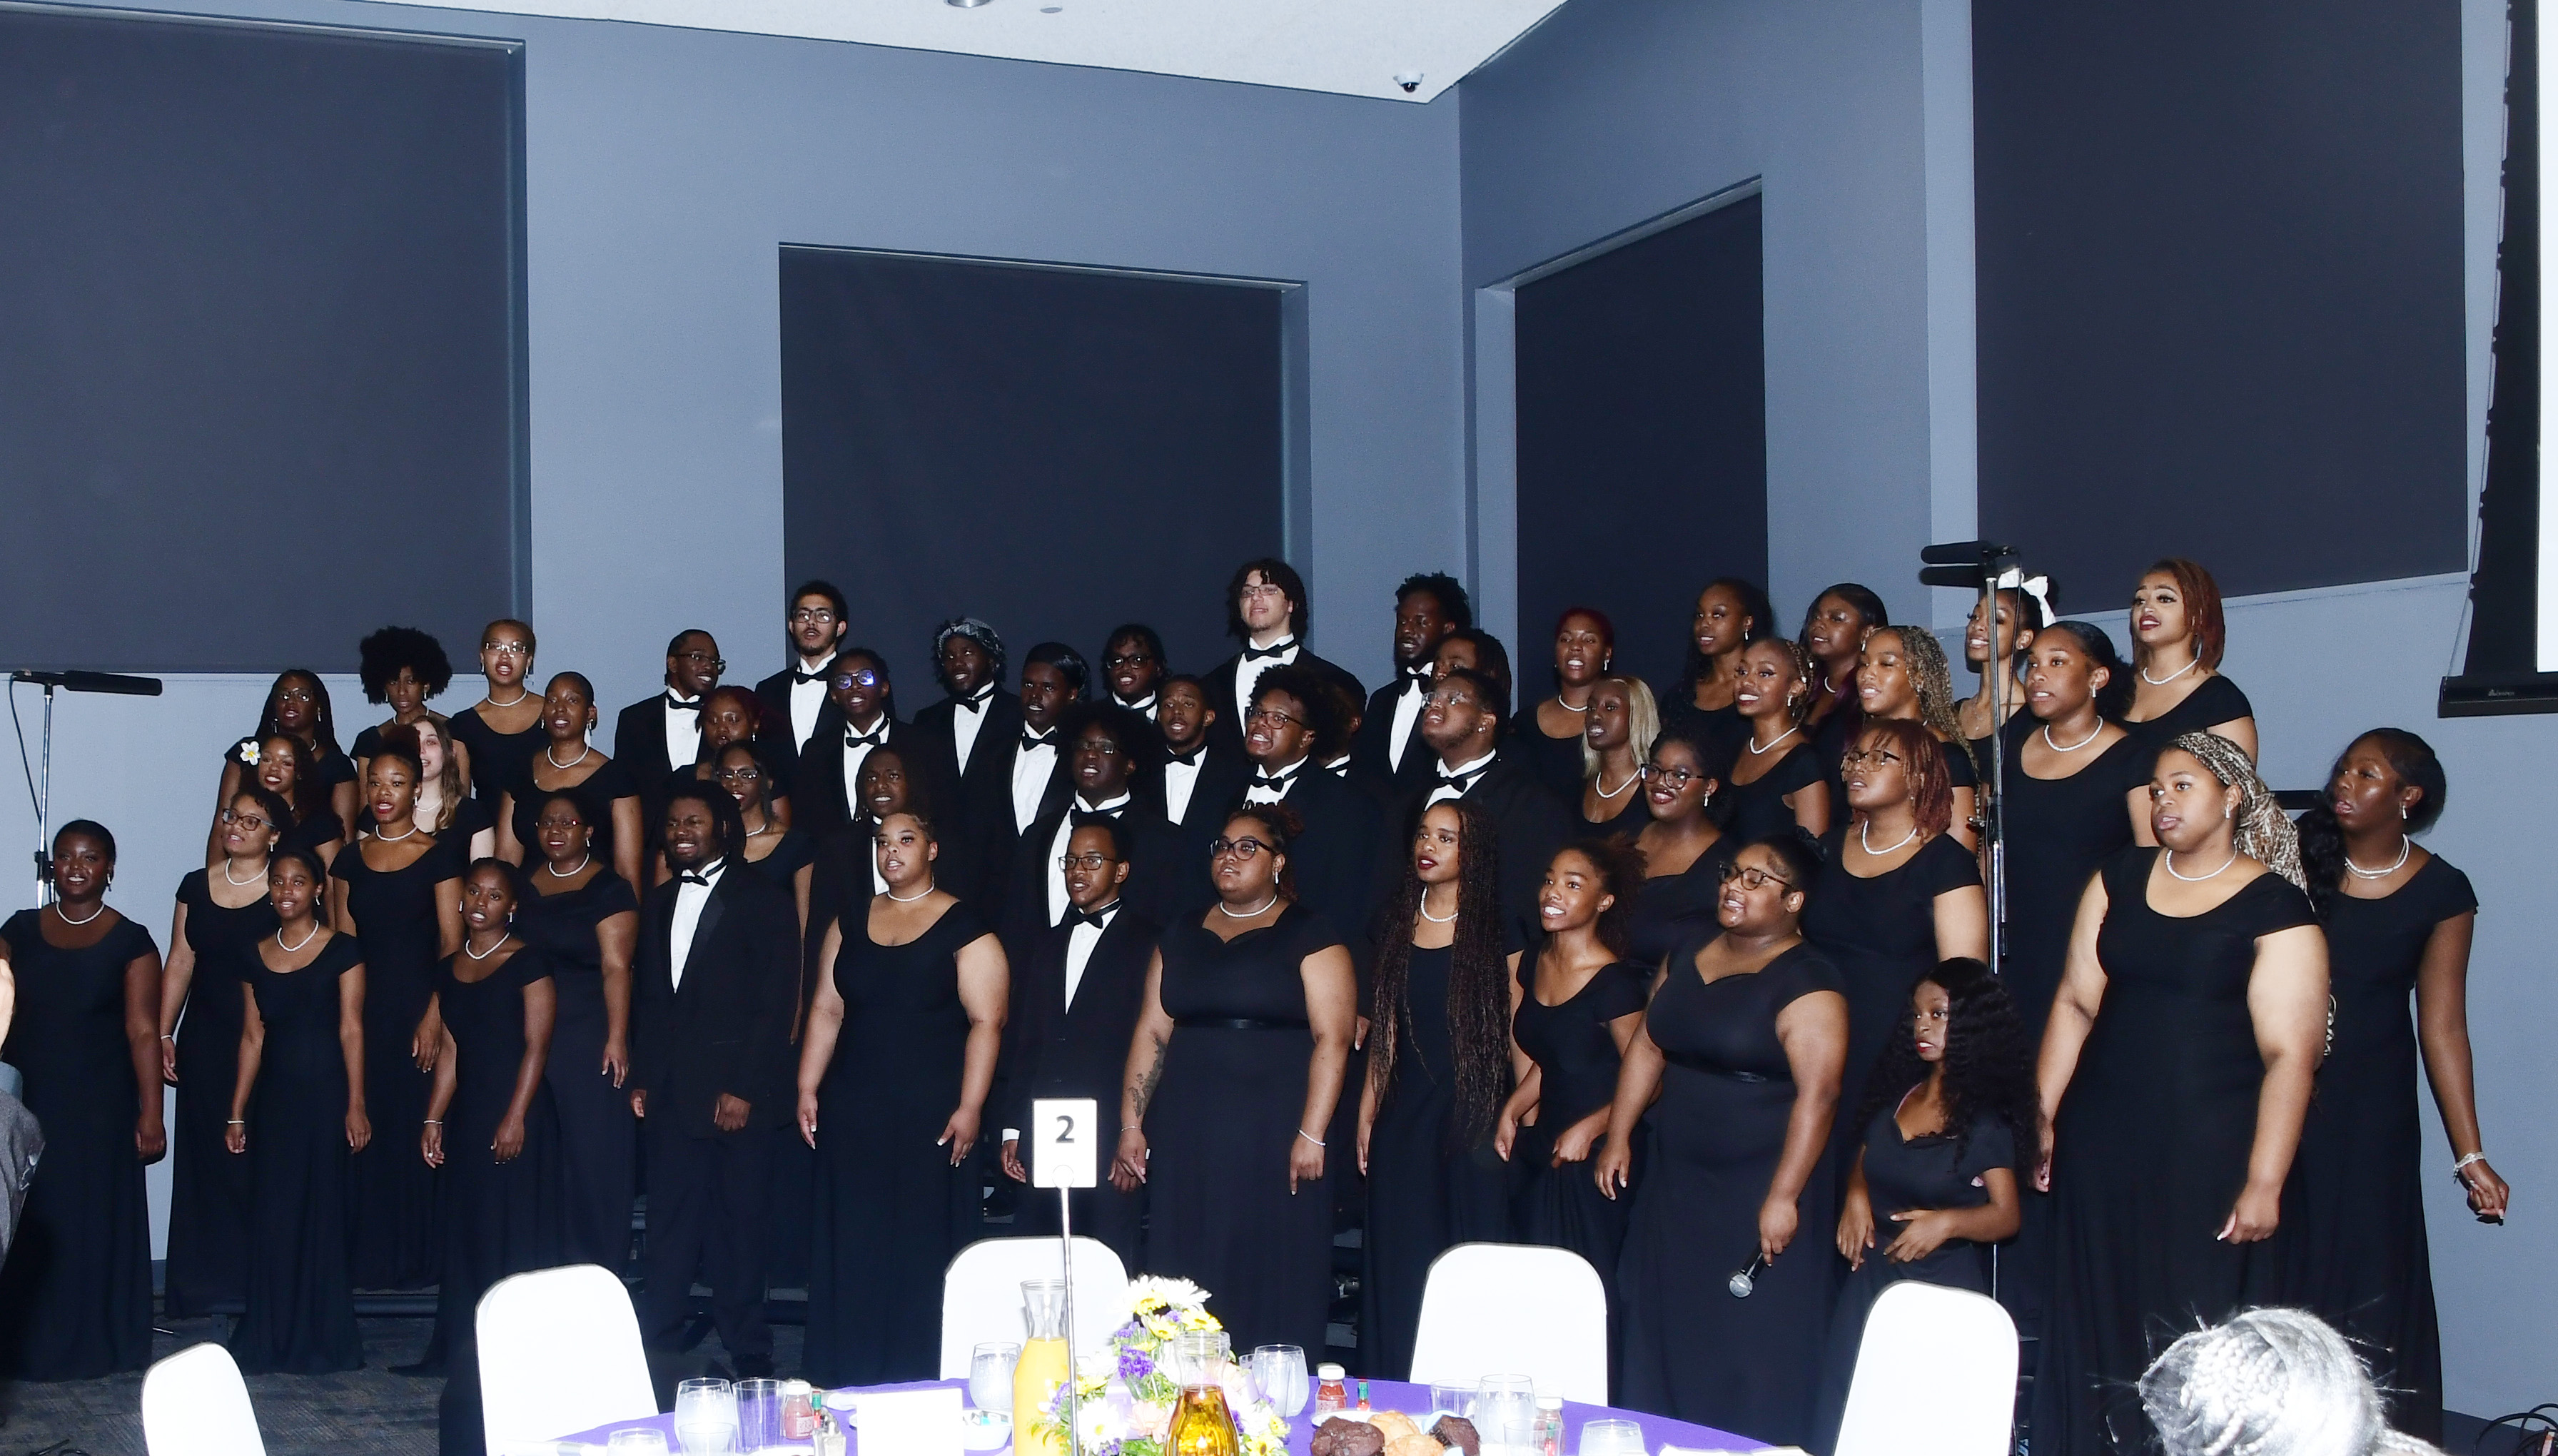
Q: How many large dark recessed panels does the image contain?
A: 4